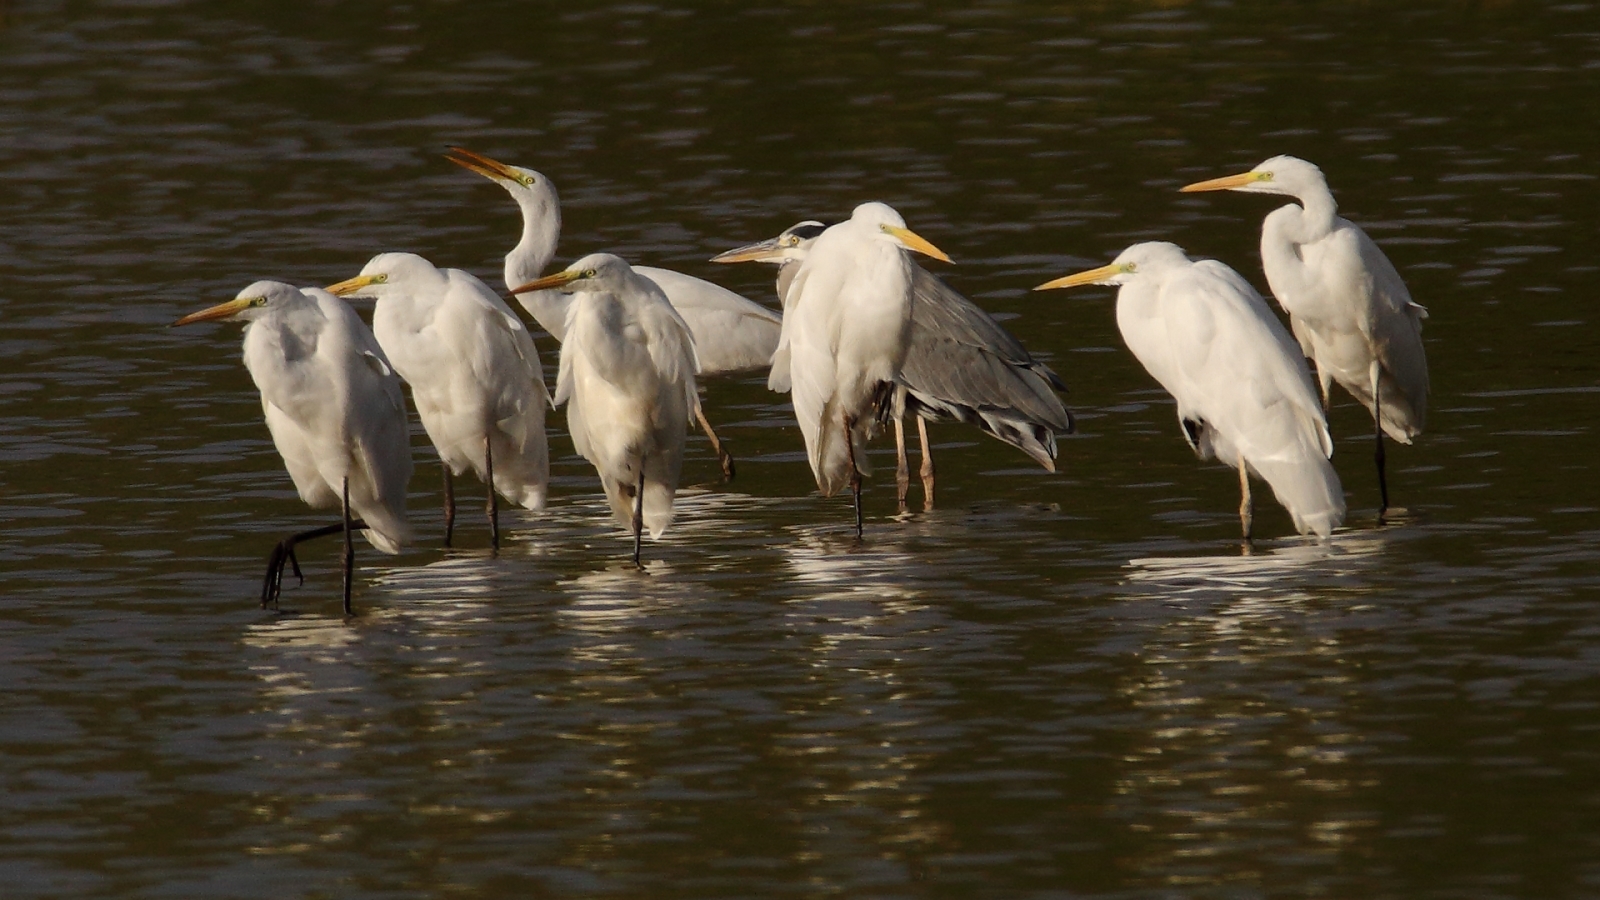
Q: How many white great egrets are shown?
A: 7